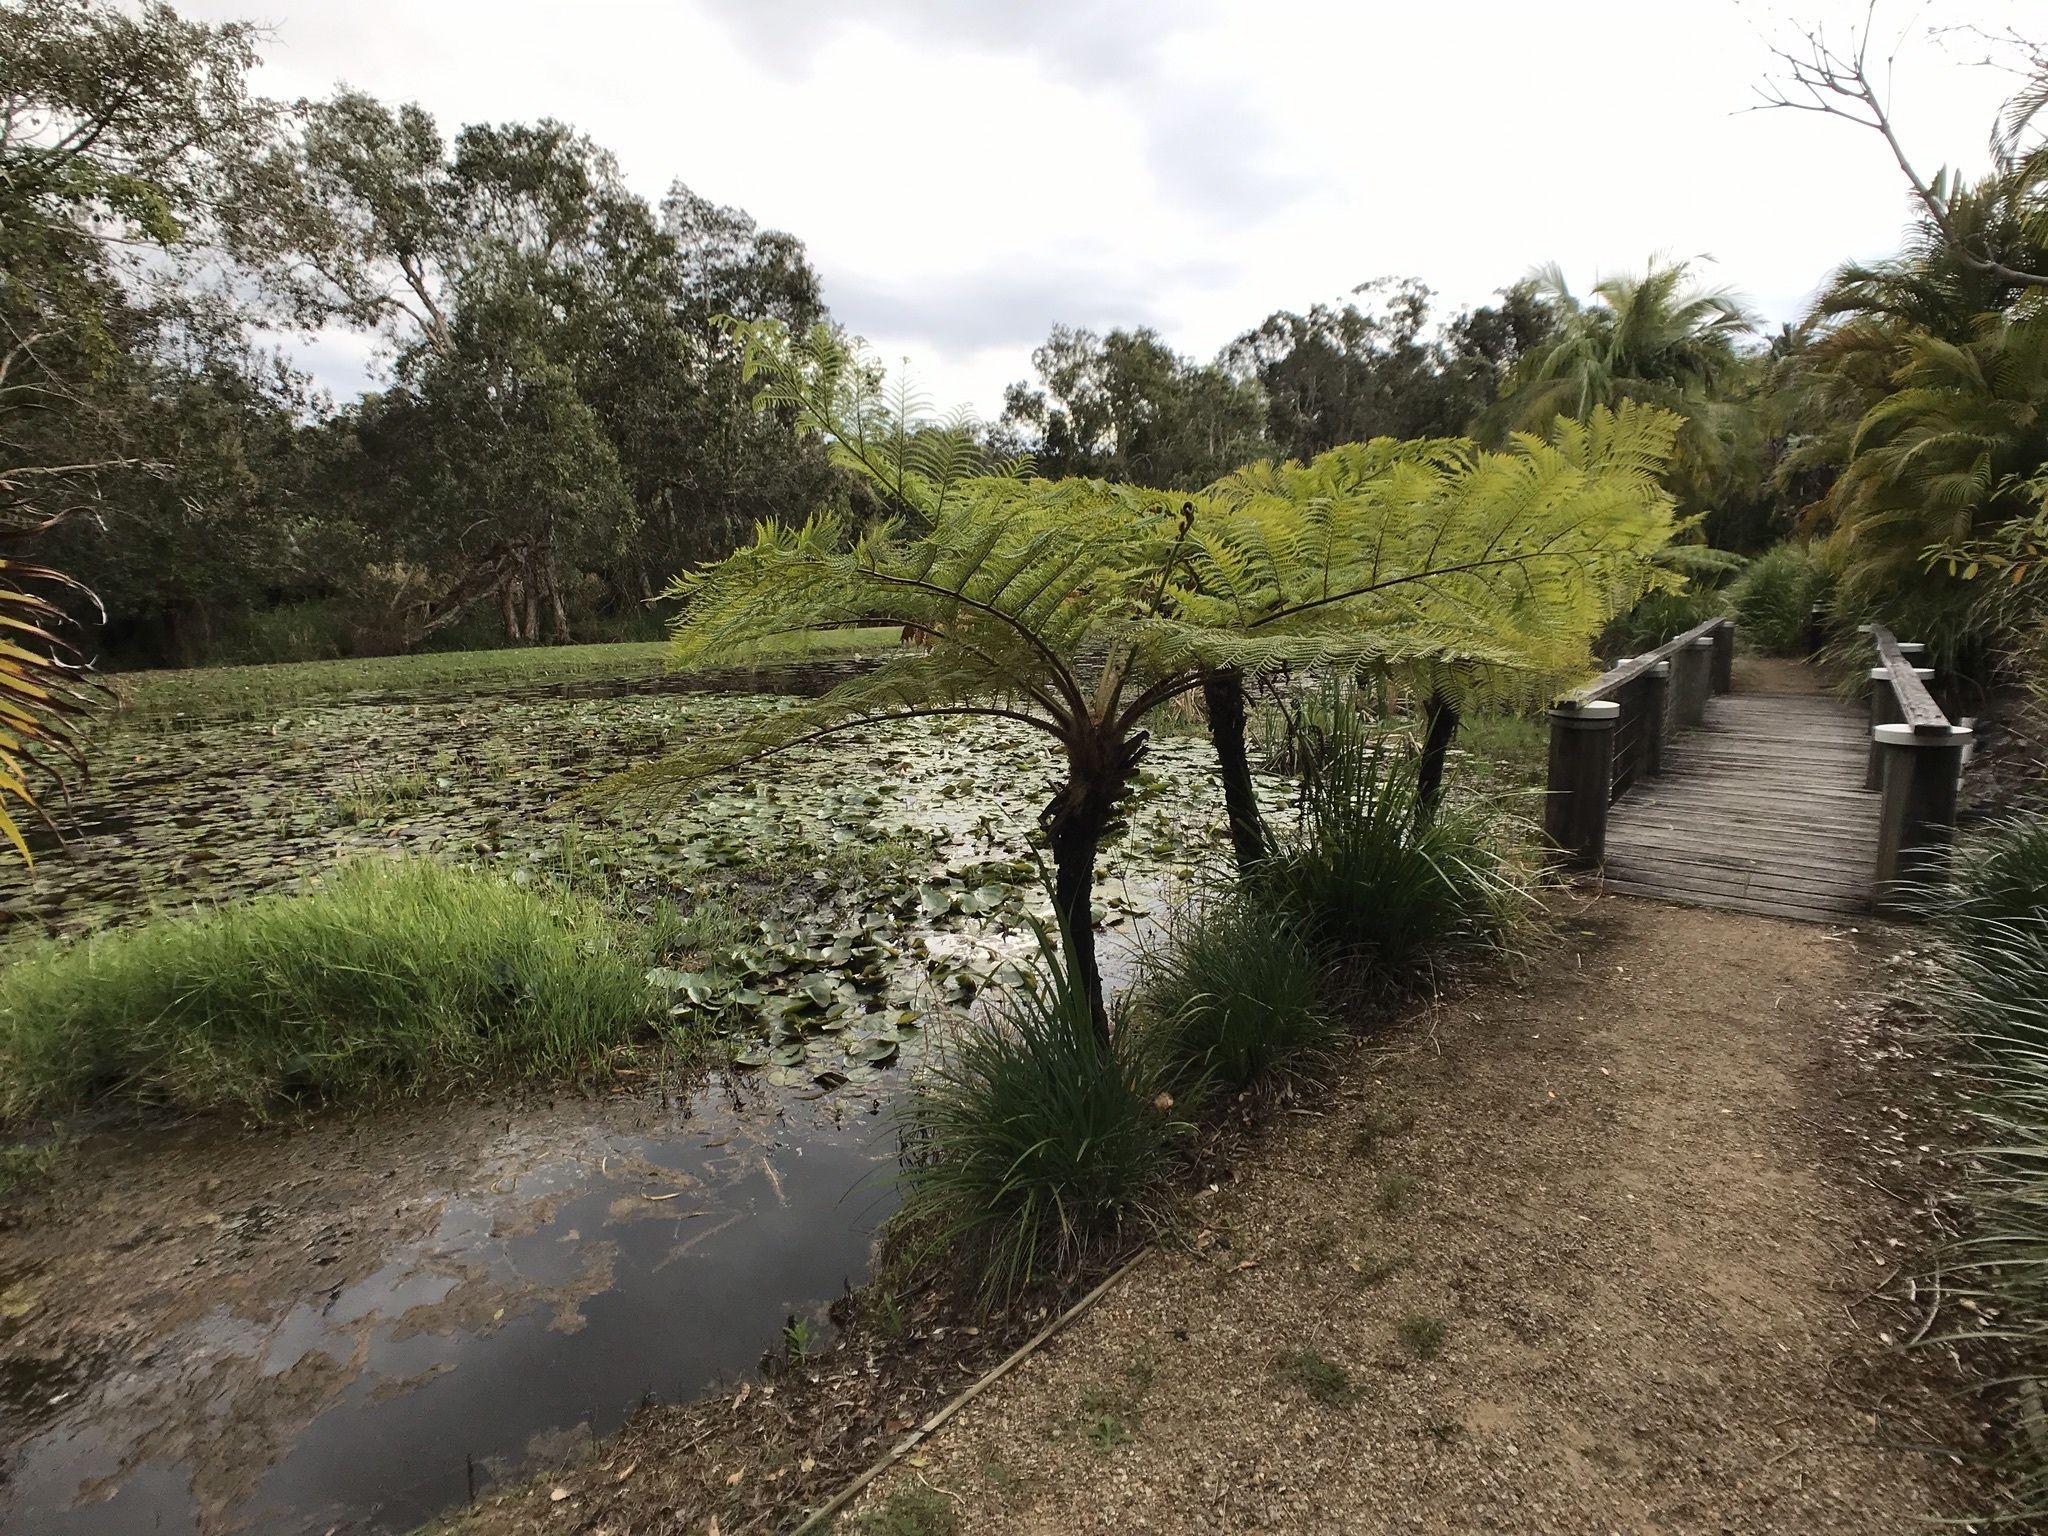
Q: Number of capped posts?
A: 8